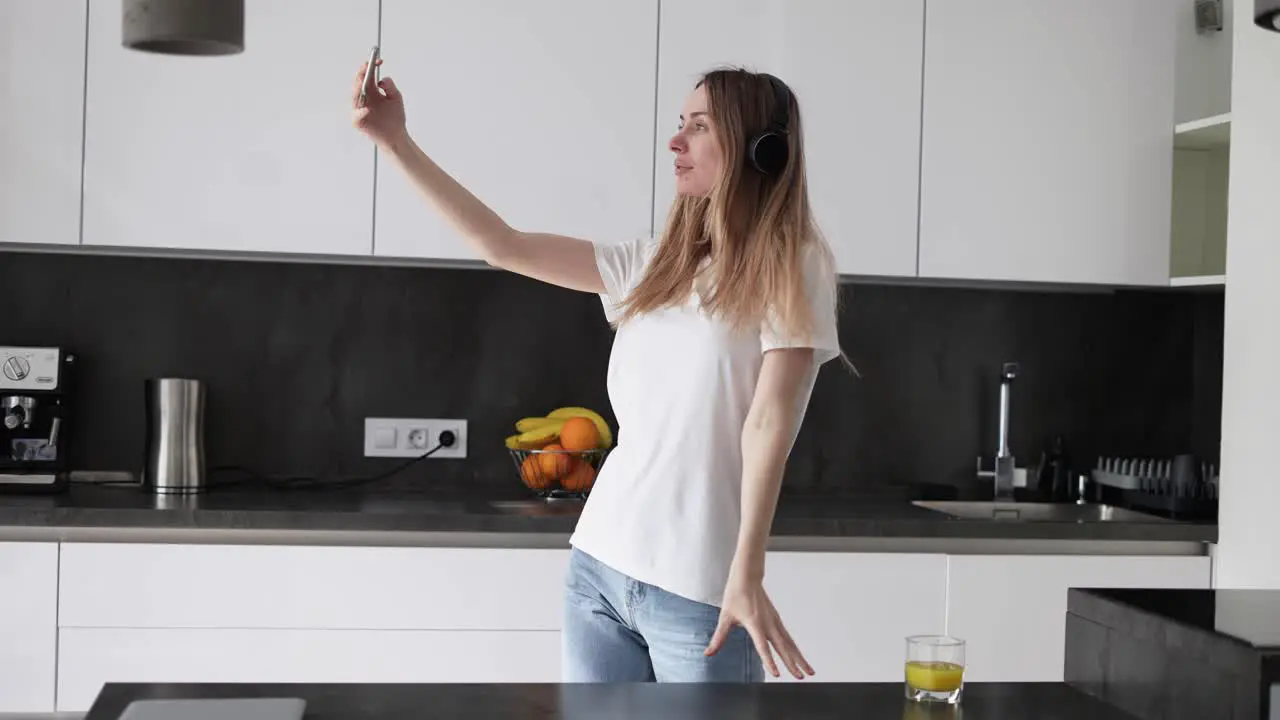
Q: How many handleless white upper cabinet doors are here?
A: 5